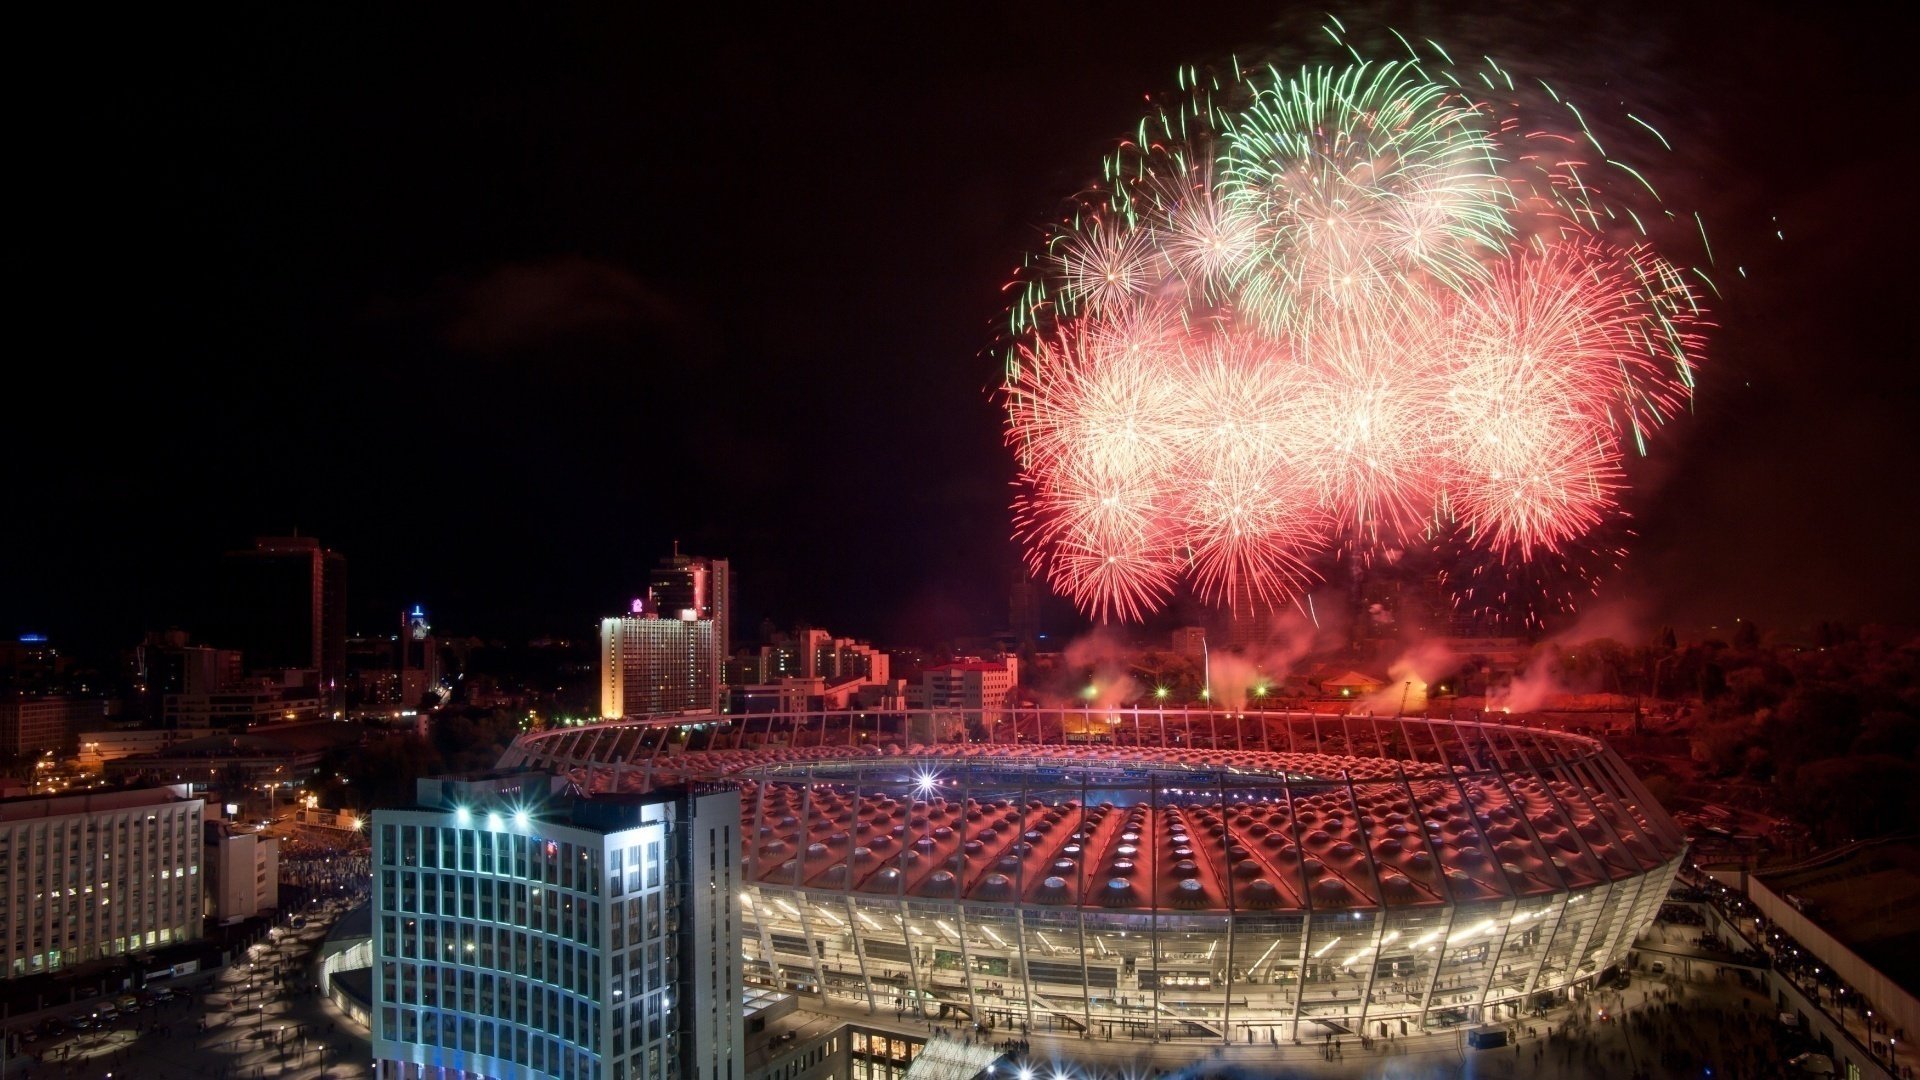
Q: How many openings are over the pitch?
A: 1